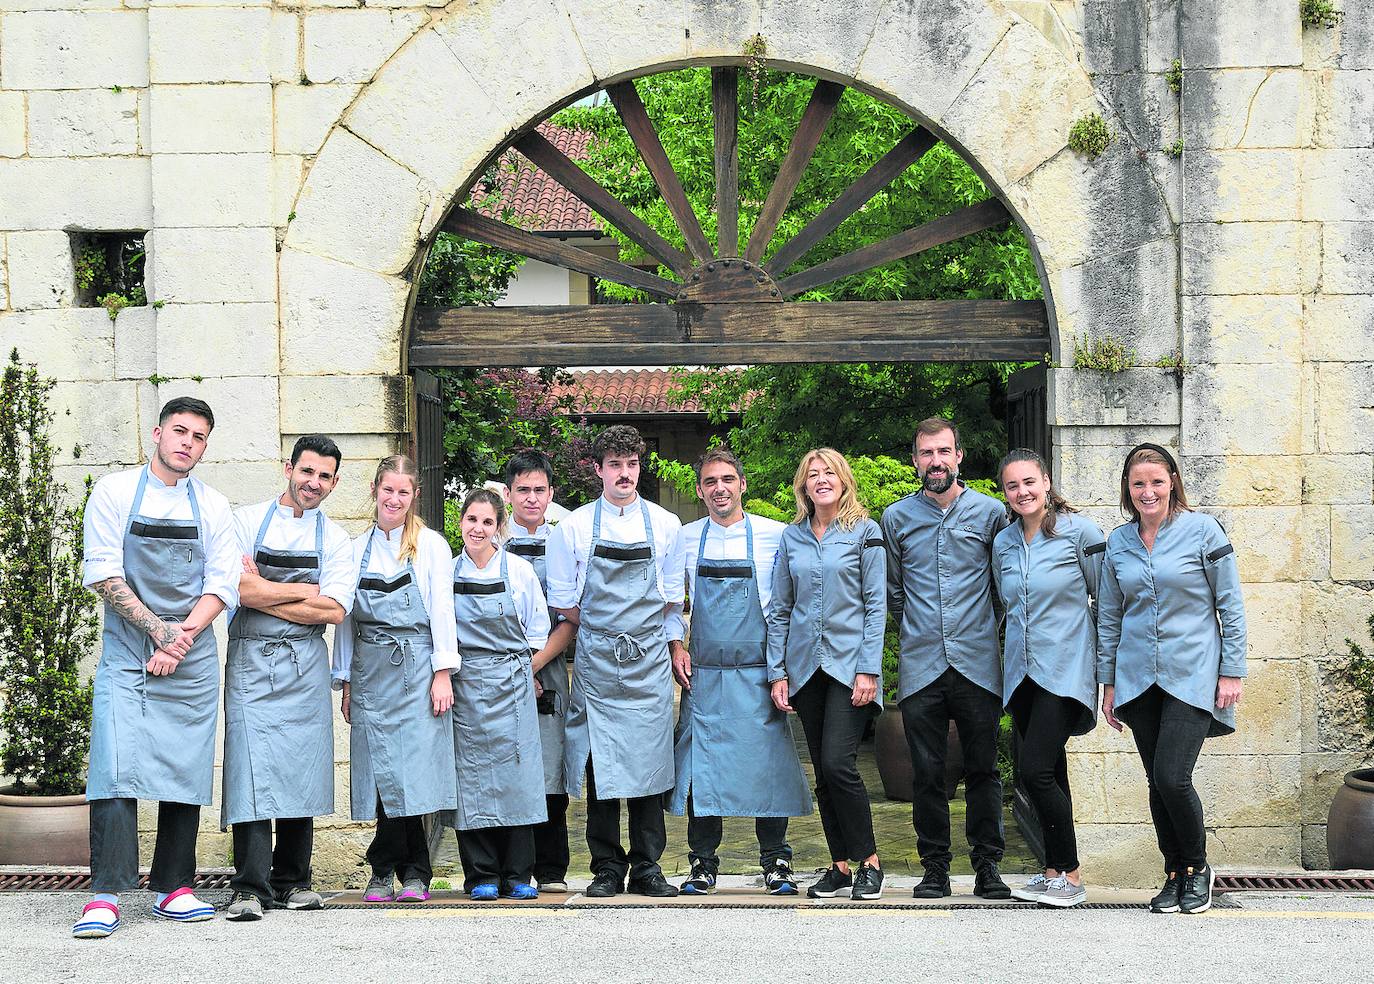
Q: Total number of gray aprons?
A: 7